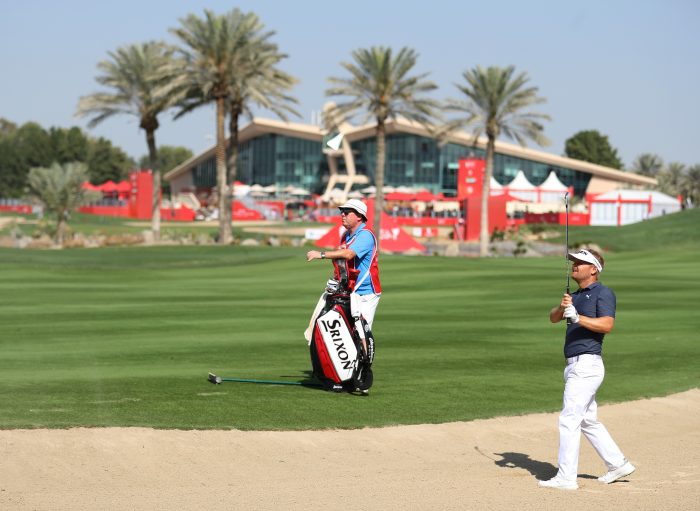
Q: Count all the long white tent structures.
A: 1